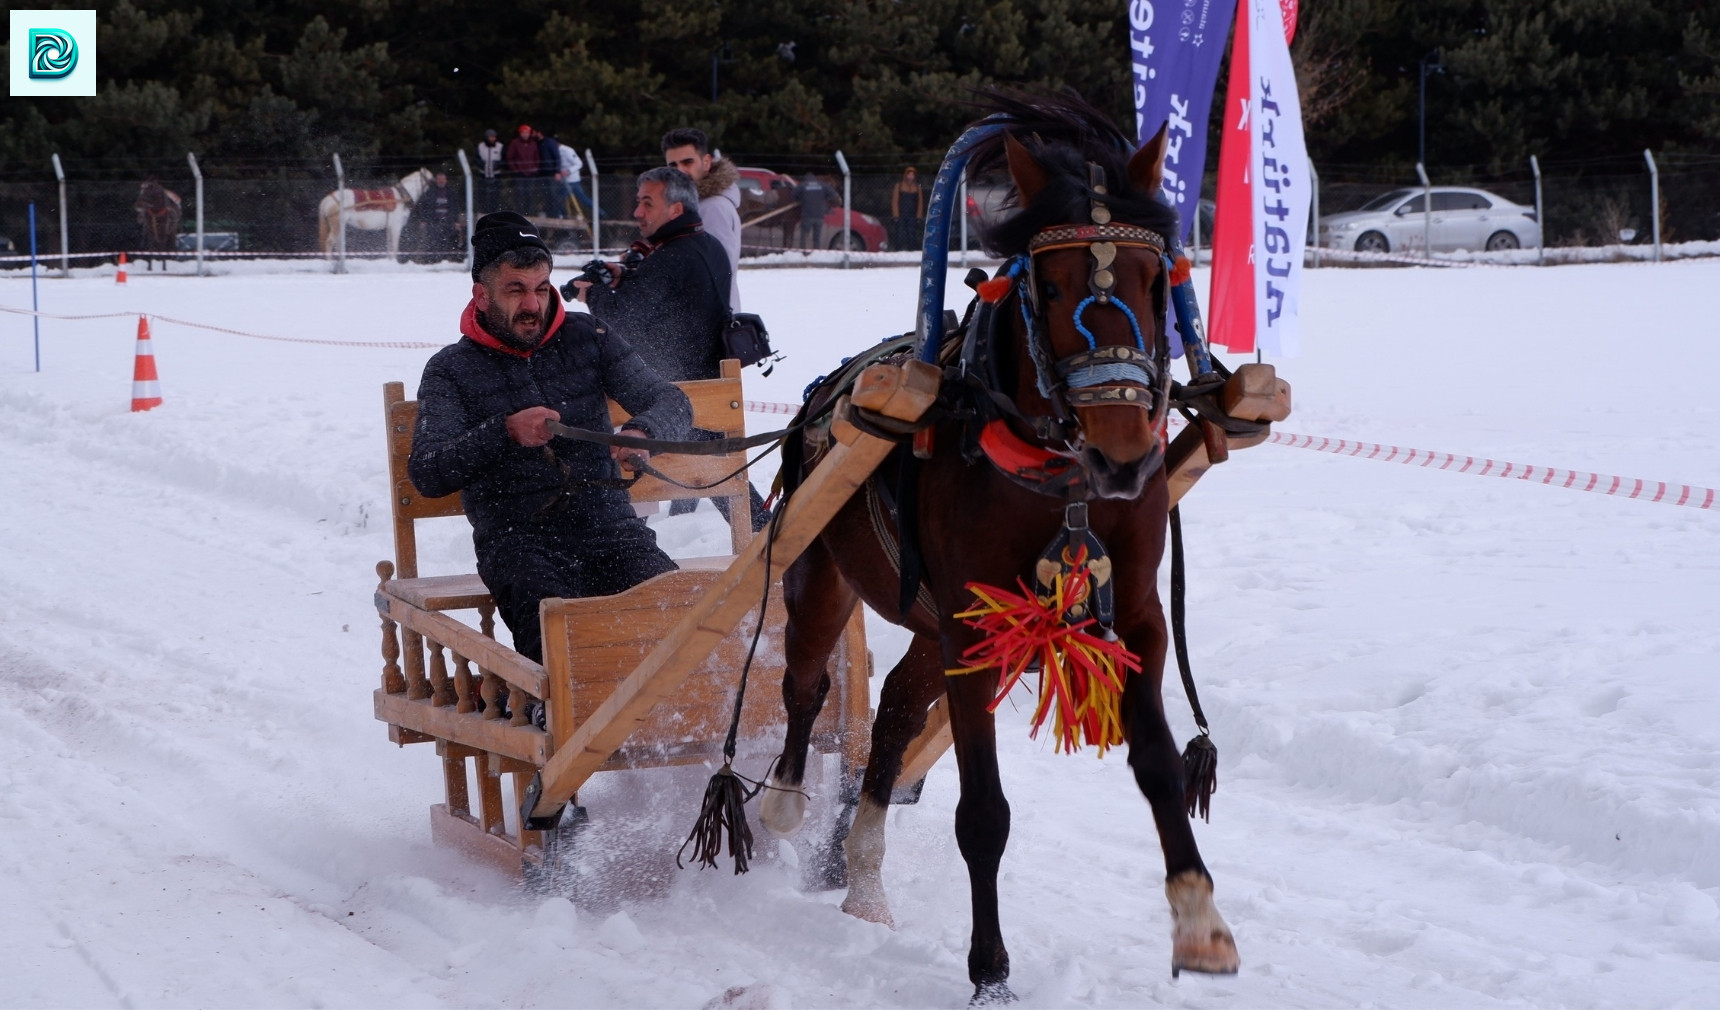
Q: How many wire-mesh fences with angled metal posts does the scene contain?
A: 1